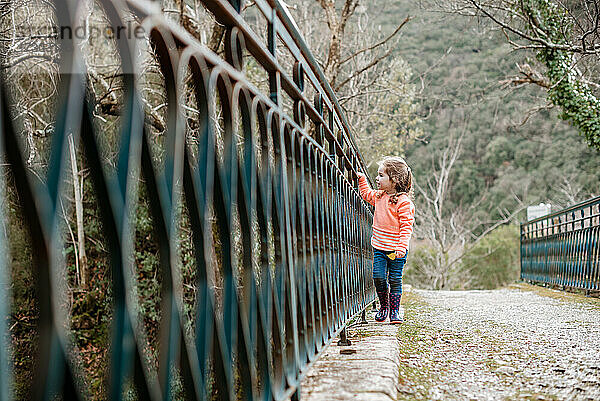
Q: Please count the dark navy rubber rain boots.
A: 2